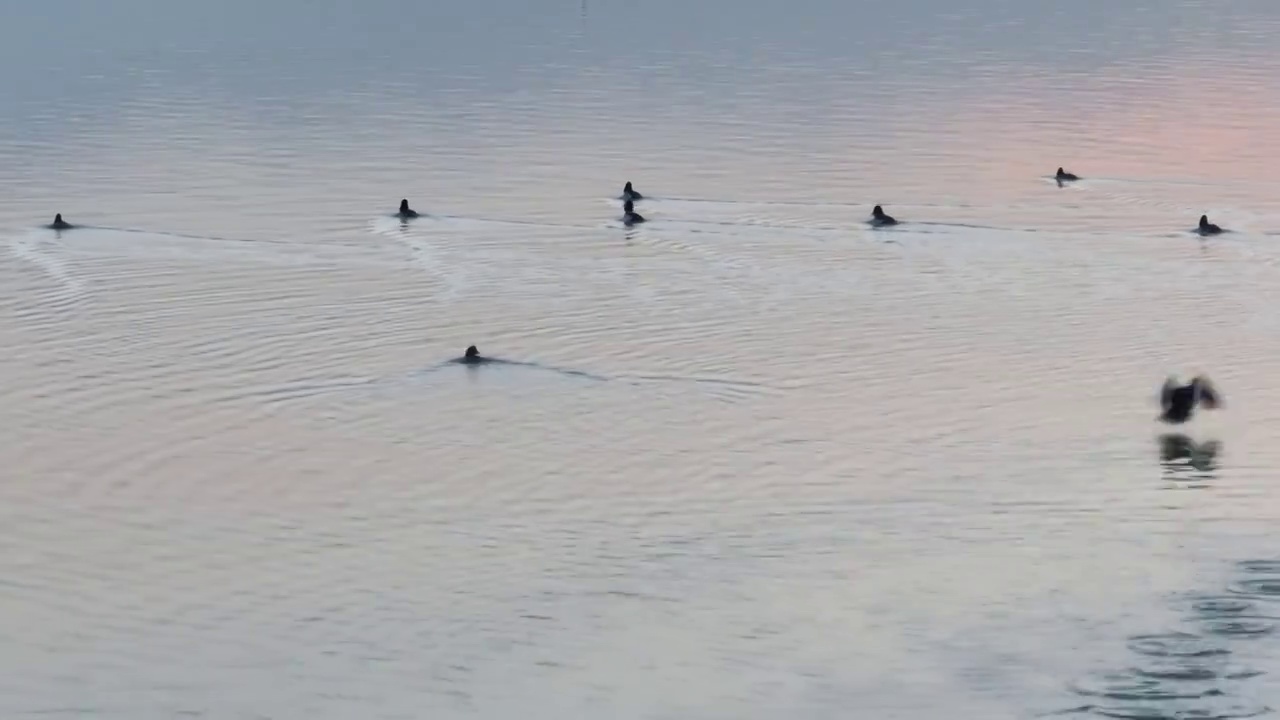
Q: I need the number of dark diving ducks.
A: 9